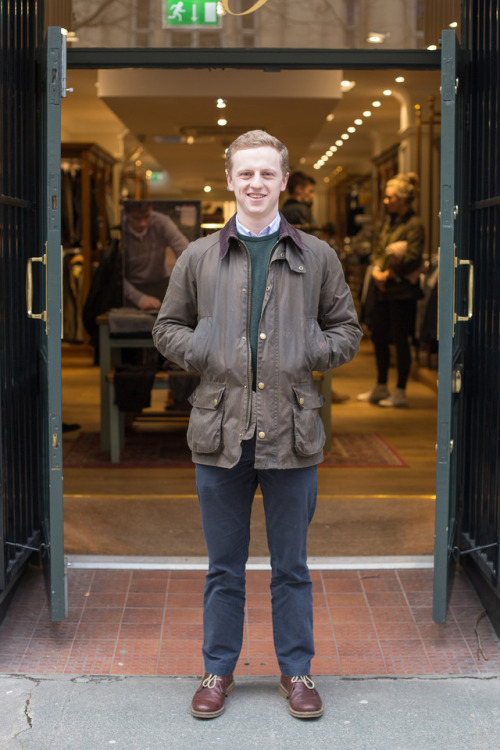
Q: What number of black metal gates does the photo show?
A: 2